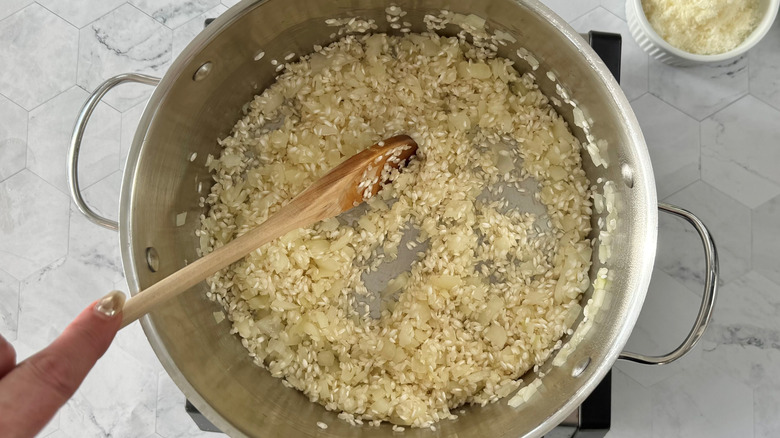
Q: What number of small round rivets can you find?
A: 4